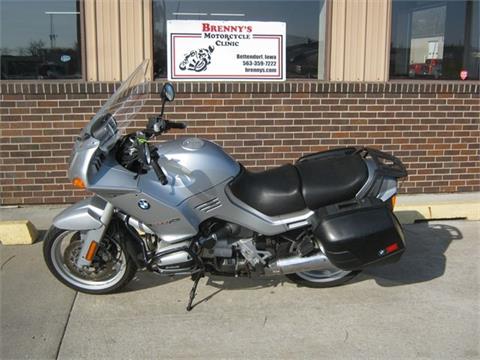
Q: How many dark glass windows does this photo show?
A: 3